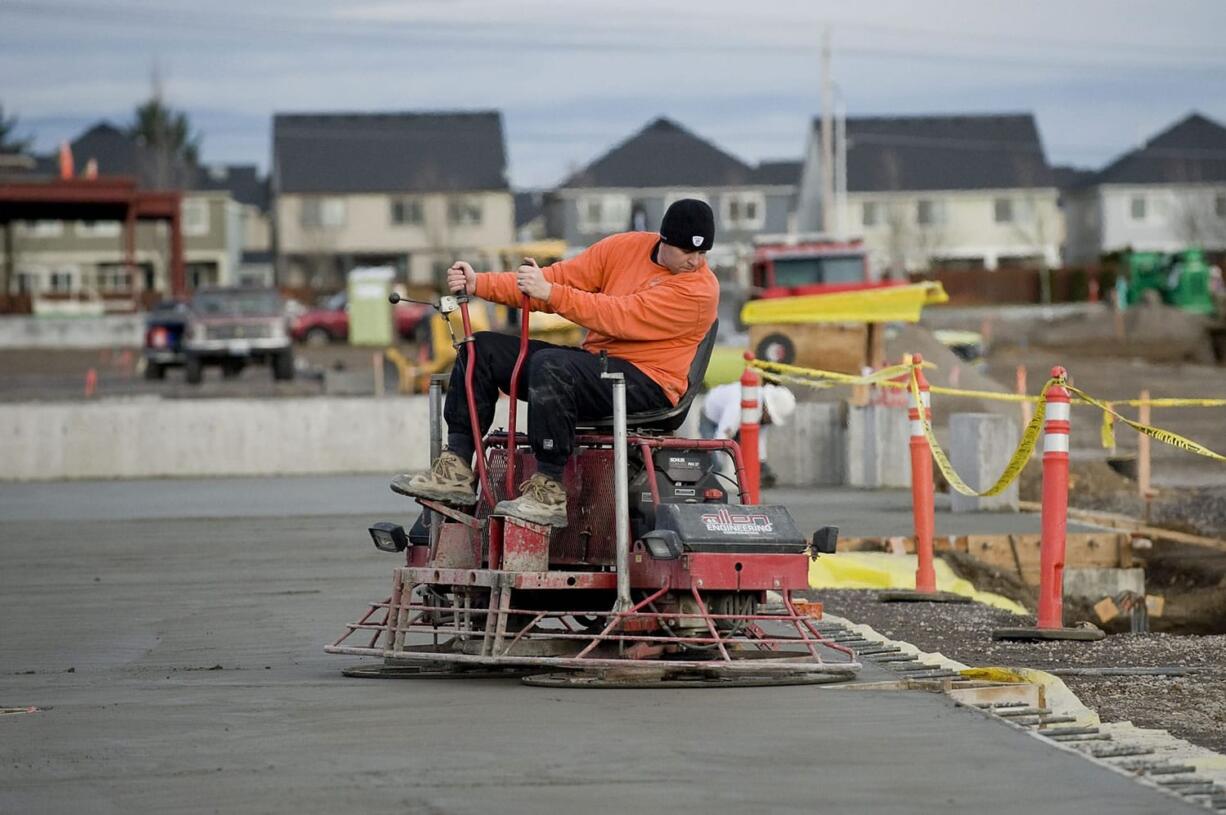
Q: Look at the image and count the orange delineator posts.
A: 3